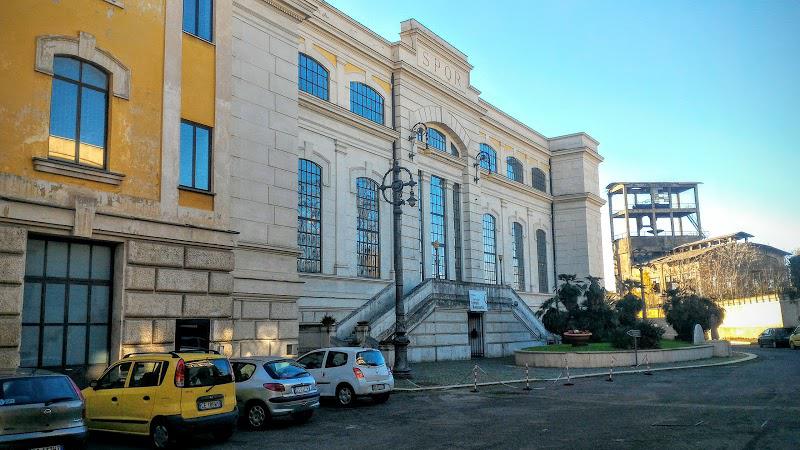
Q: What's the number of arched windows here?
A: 12